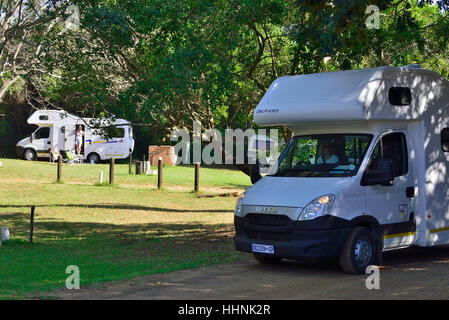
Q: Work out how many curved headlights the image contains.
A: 2